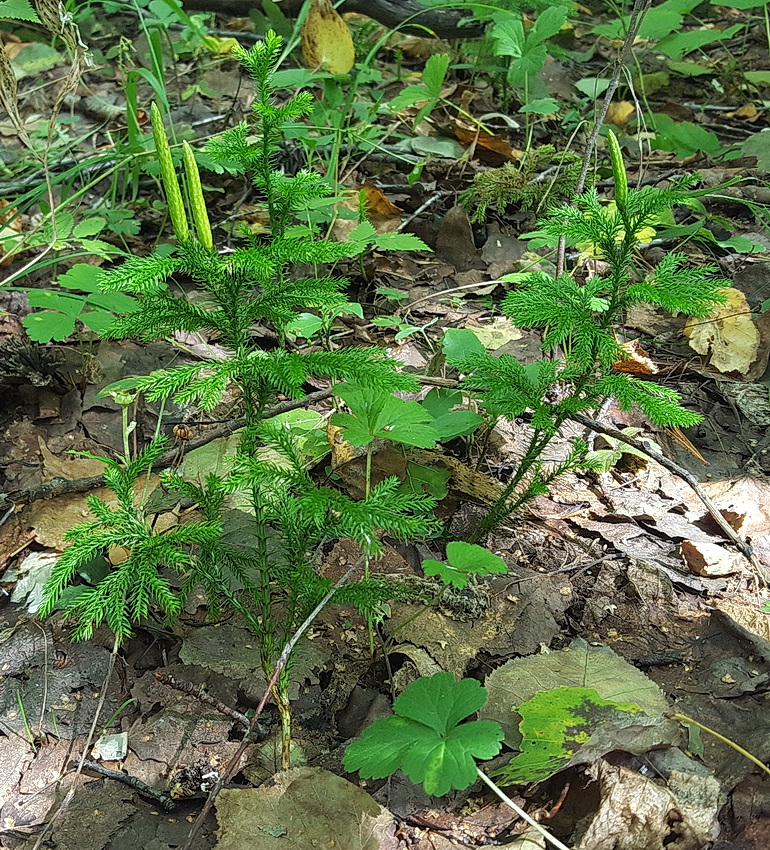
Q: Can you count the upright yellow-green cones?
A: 3